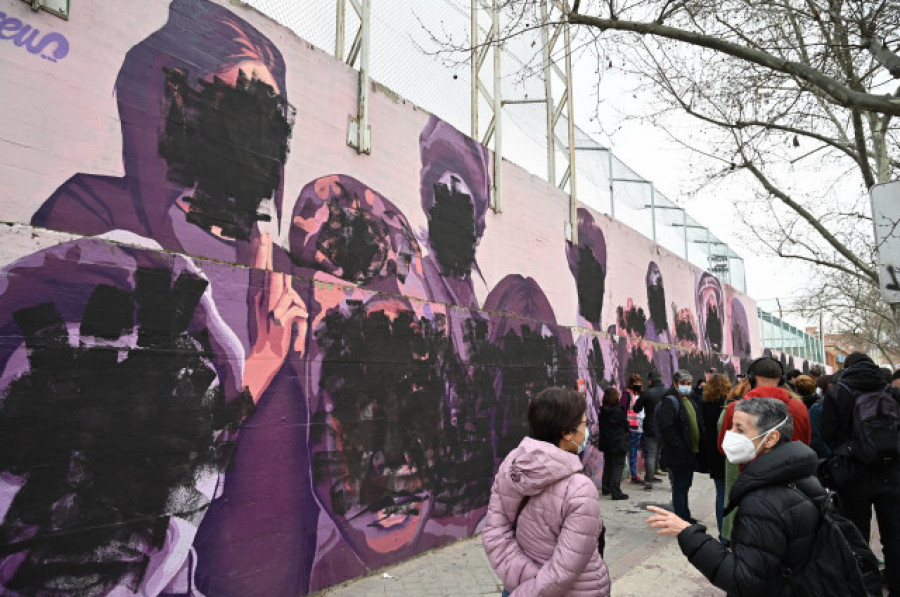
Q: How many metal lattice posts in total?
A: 3